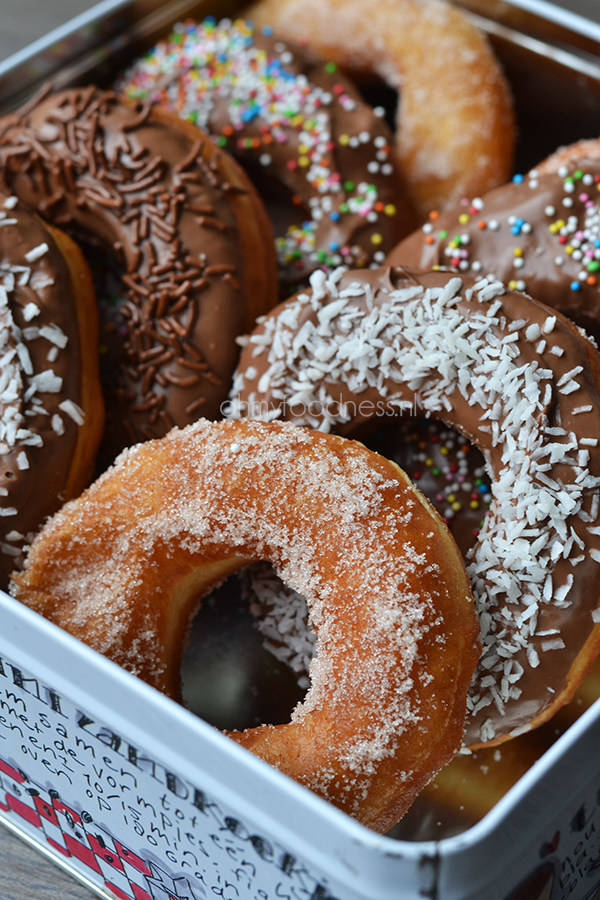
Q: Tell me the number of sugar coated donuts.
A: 2